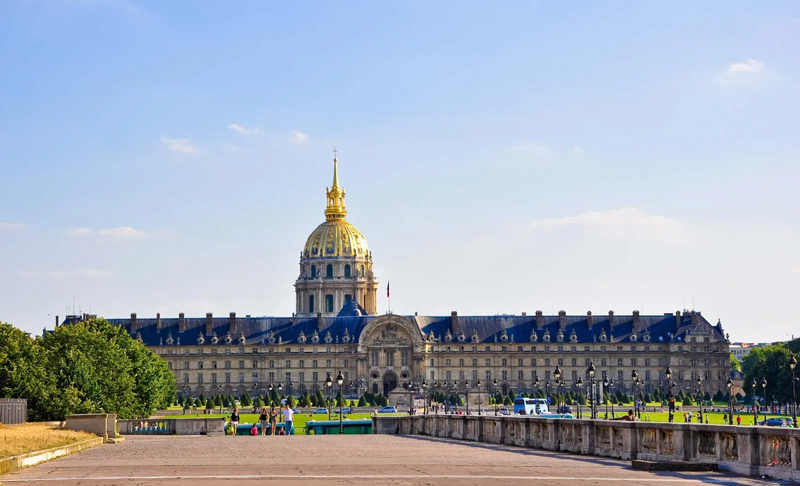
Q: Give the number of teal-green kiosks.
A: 2